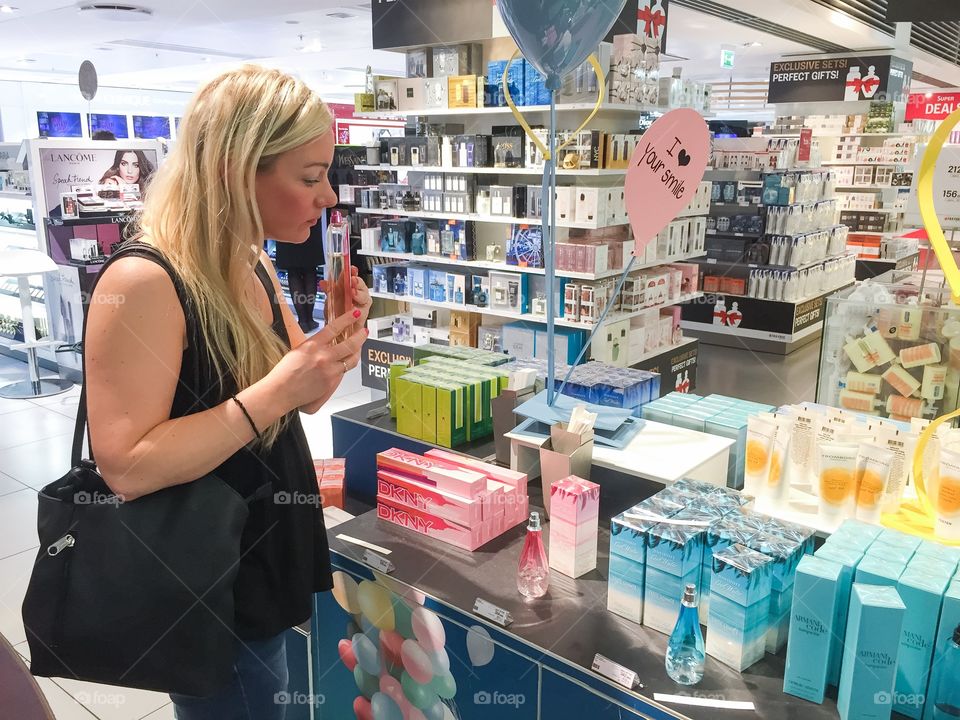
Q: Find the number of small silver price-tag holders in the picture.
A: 3